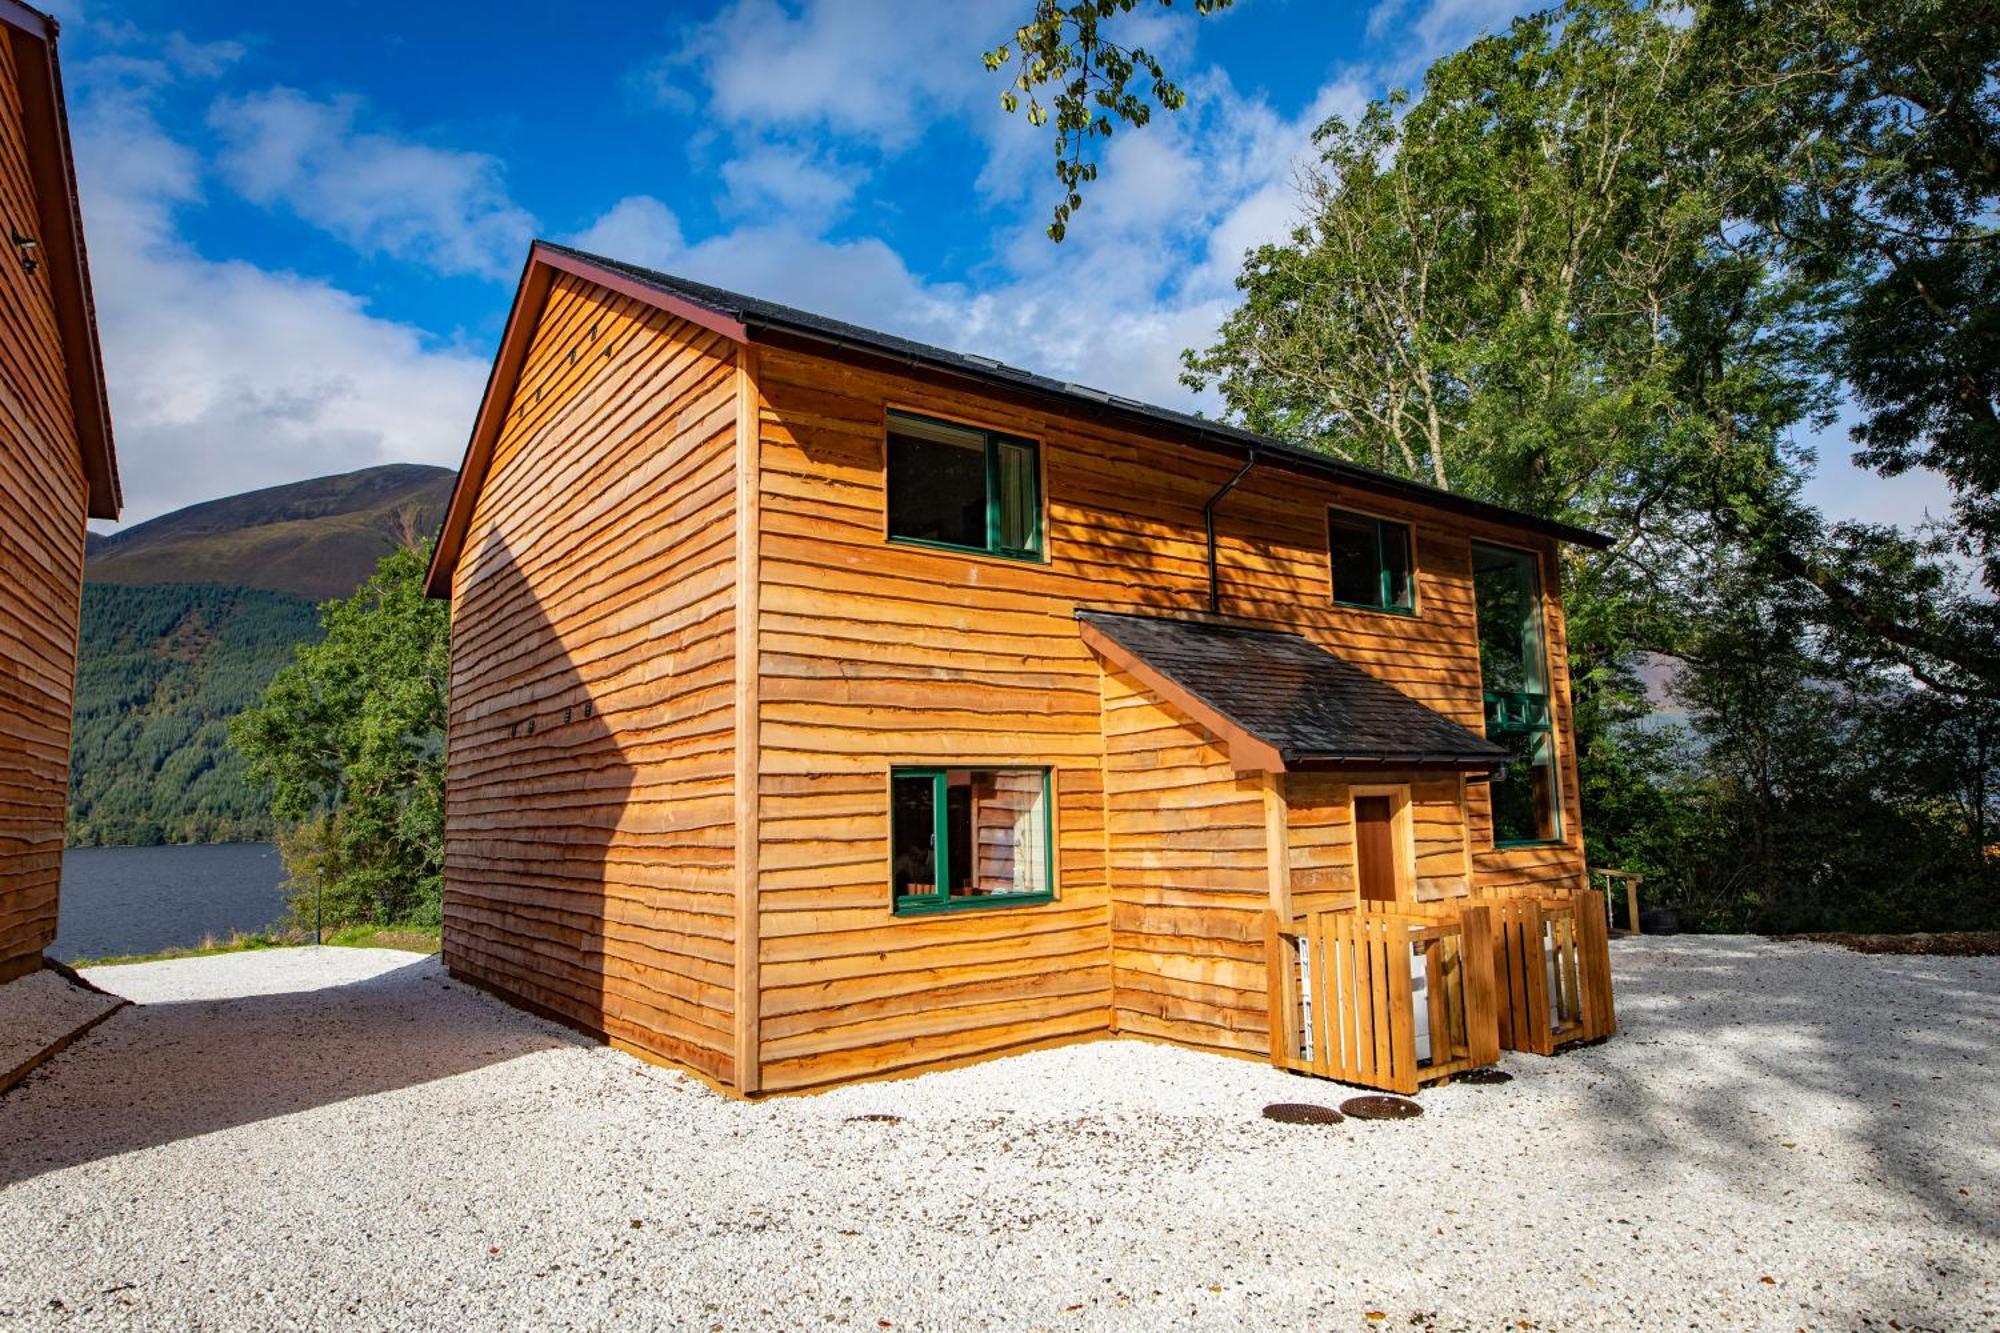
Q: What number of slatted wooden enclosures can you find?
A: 2